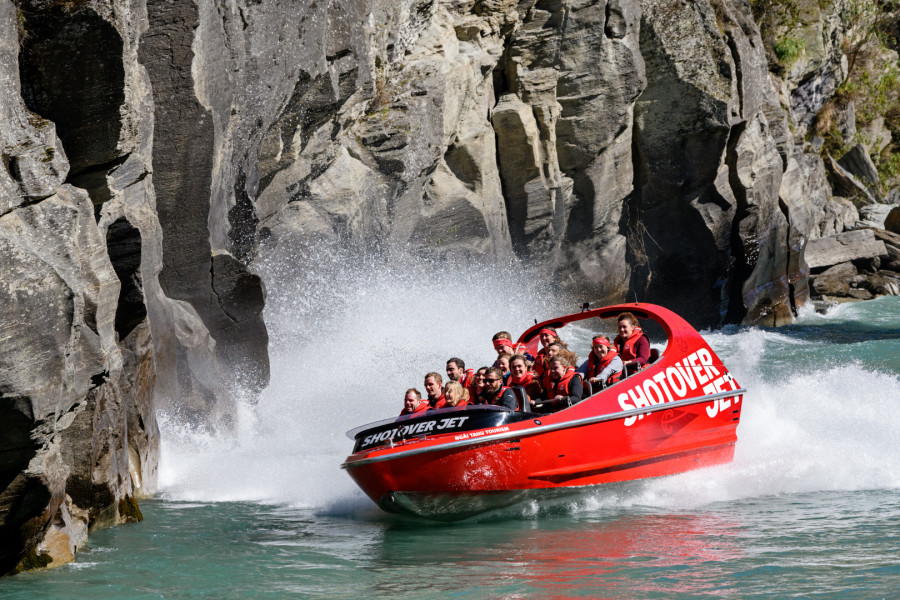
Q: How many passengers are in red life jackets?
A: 14